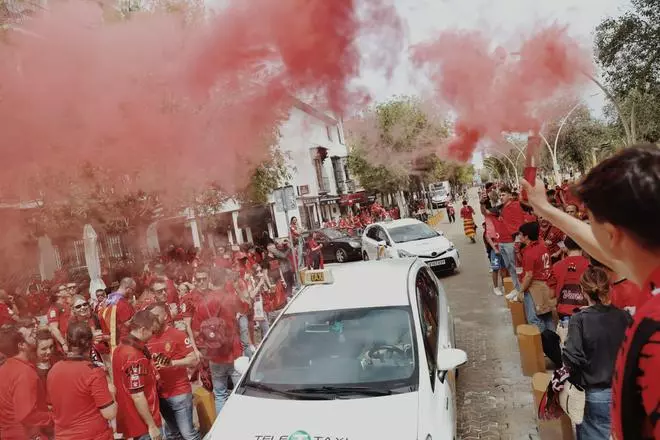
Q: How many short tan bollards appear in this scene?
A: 5